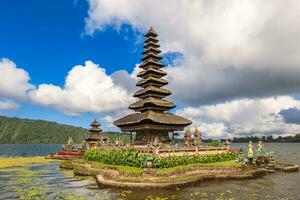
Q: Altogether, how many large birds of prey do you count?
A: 0